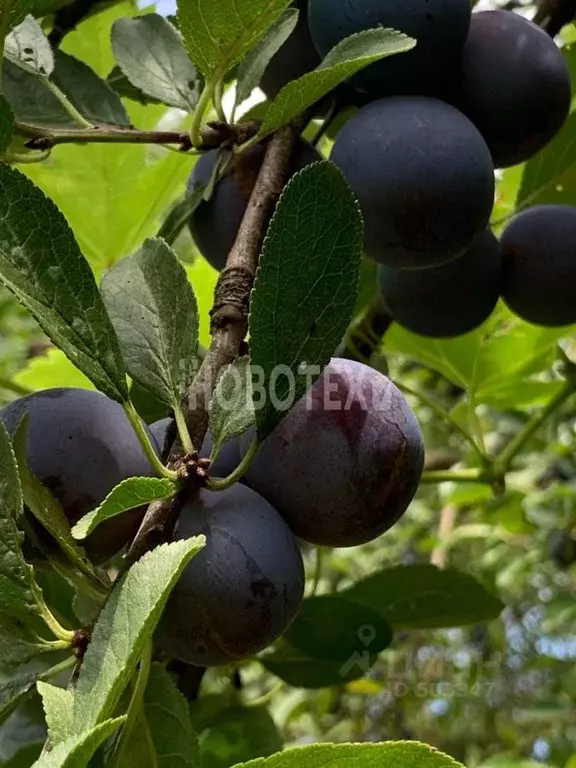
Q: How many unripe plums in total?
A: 0